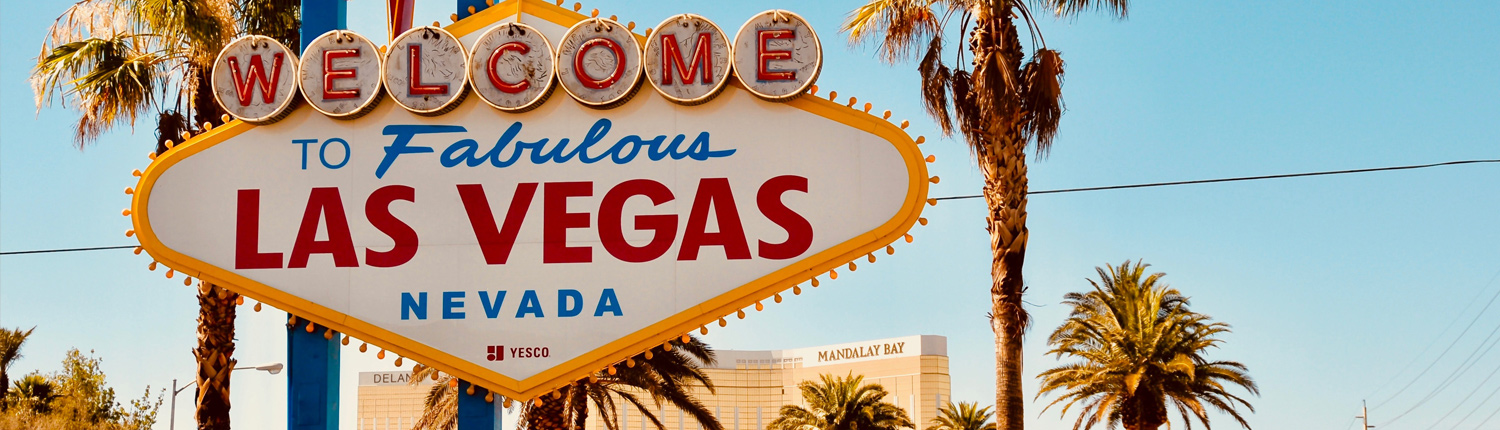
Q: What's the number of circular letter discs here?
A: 7